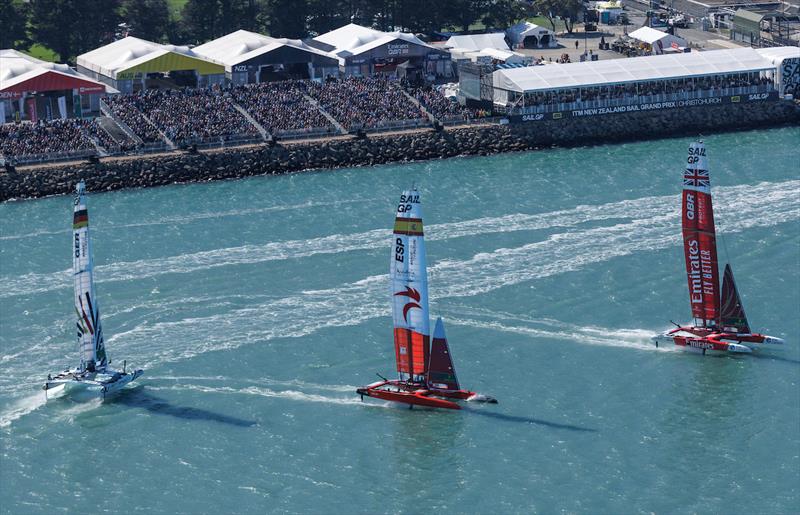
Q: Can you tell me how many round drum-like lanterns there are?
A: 0